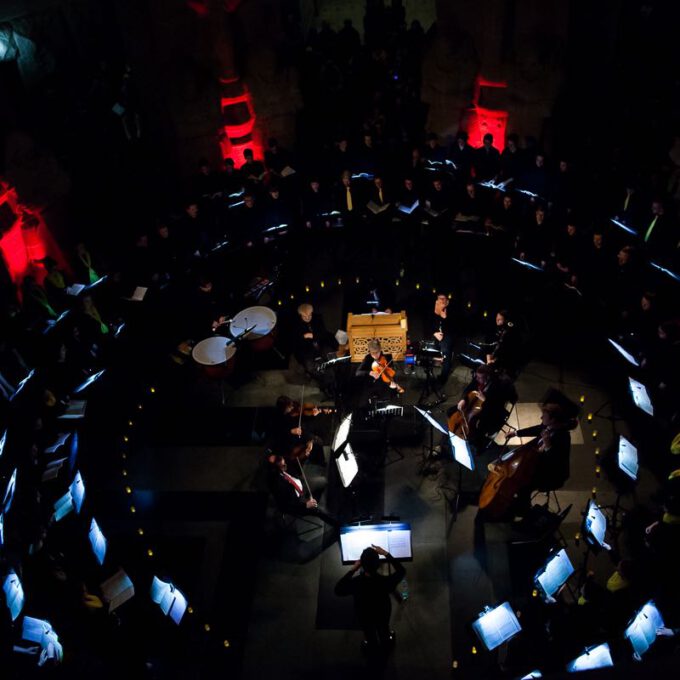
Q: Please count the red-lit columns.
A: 3